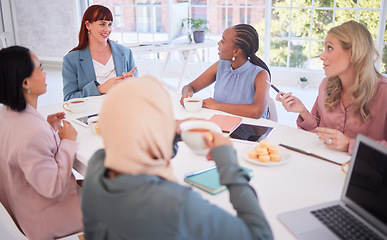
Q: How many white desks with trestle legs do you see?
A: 1